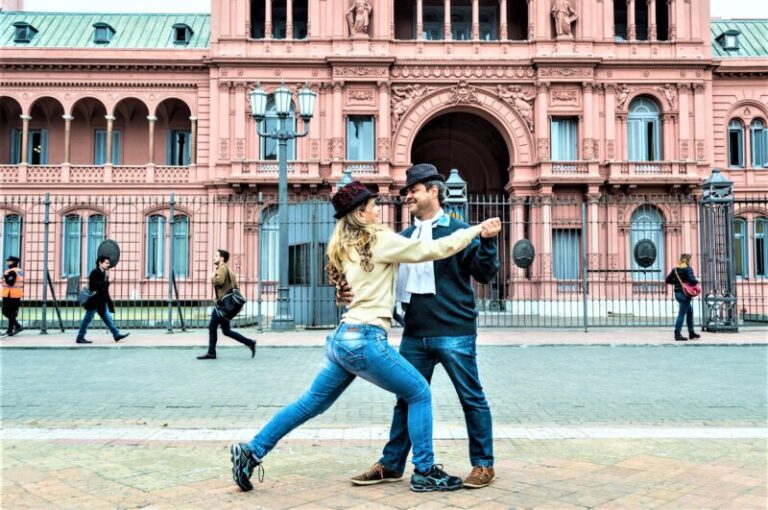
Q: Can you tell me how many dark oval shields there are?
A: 3